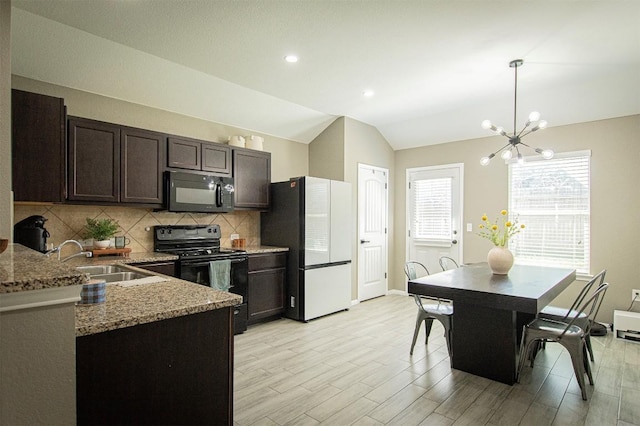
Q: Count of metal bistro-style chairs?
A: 4